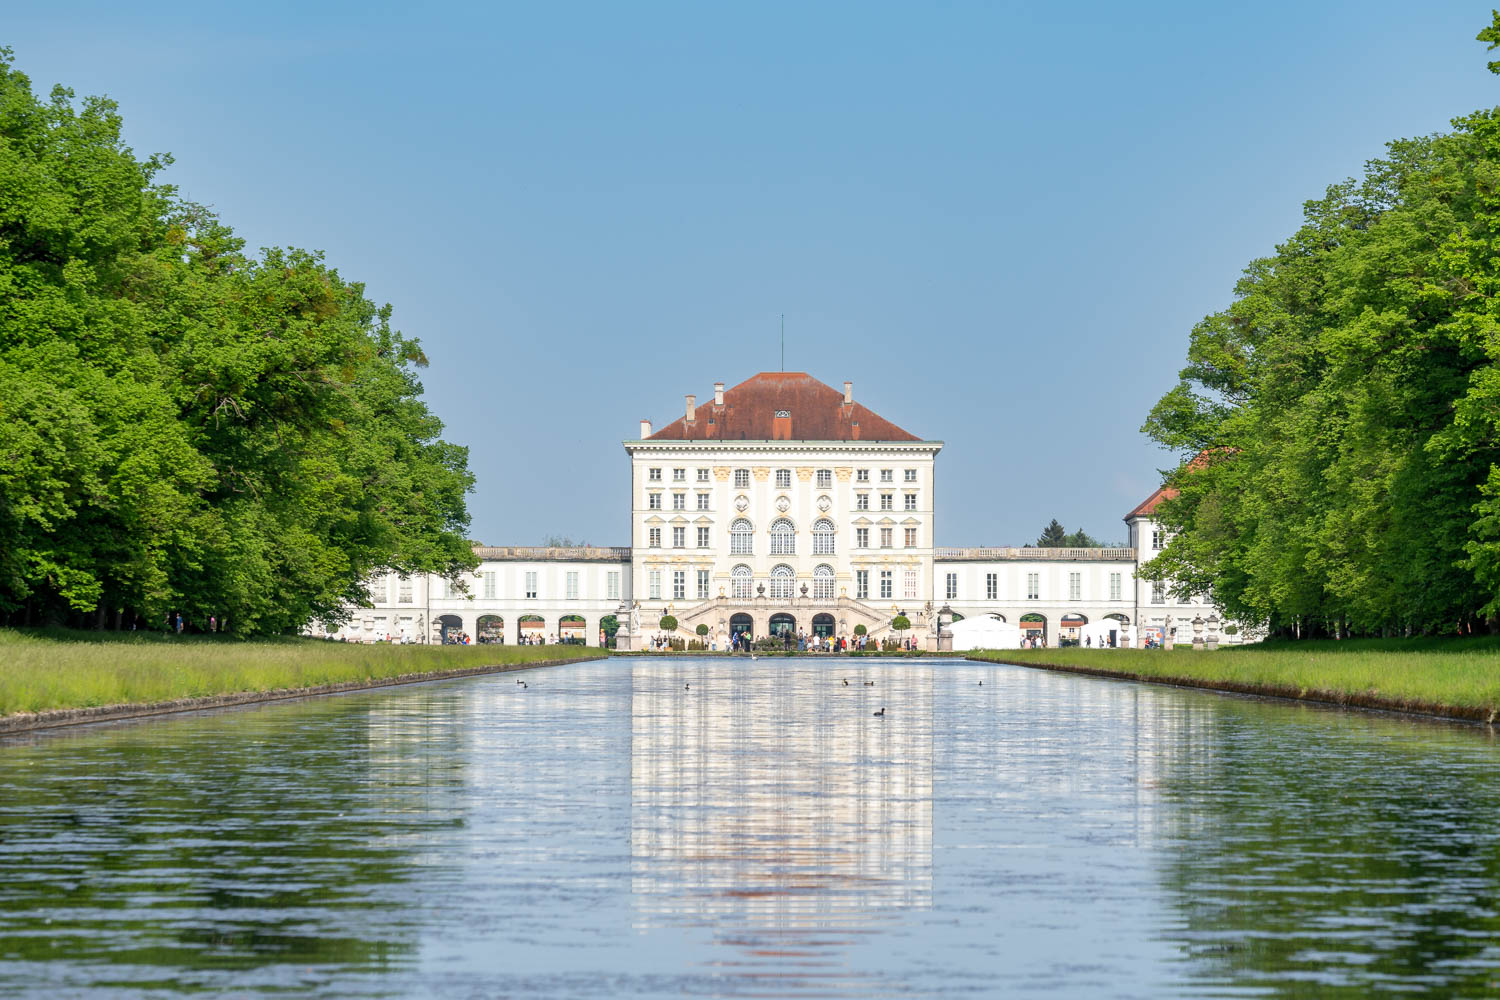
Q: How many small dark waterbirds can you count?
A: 7